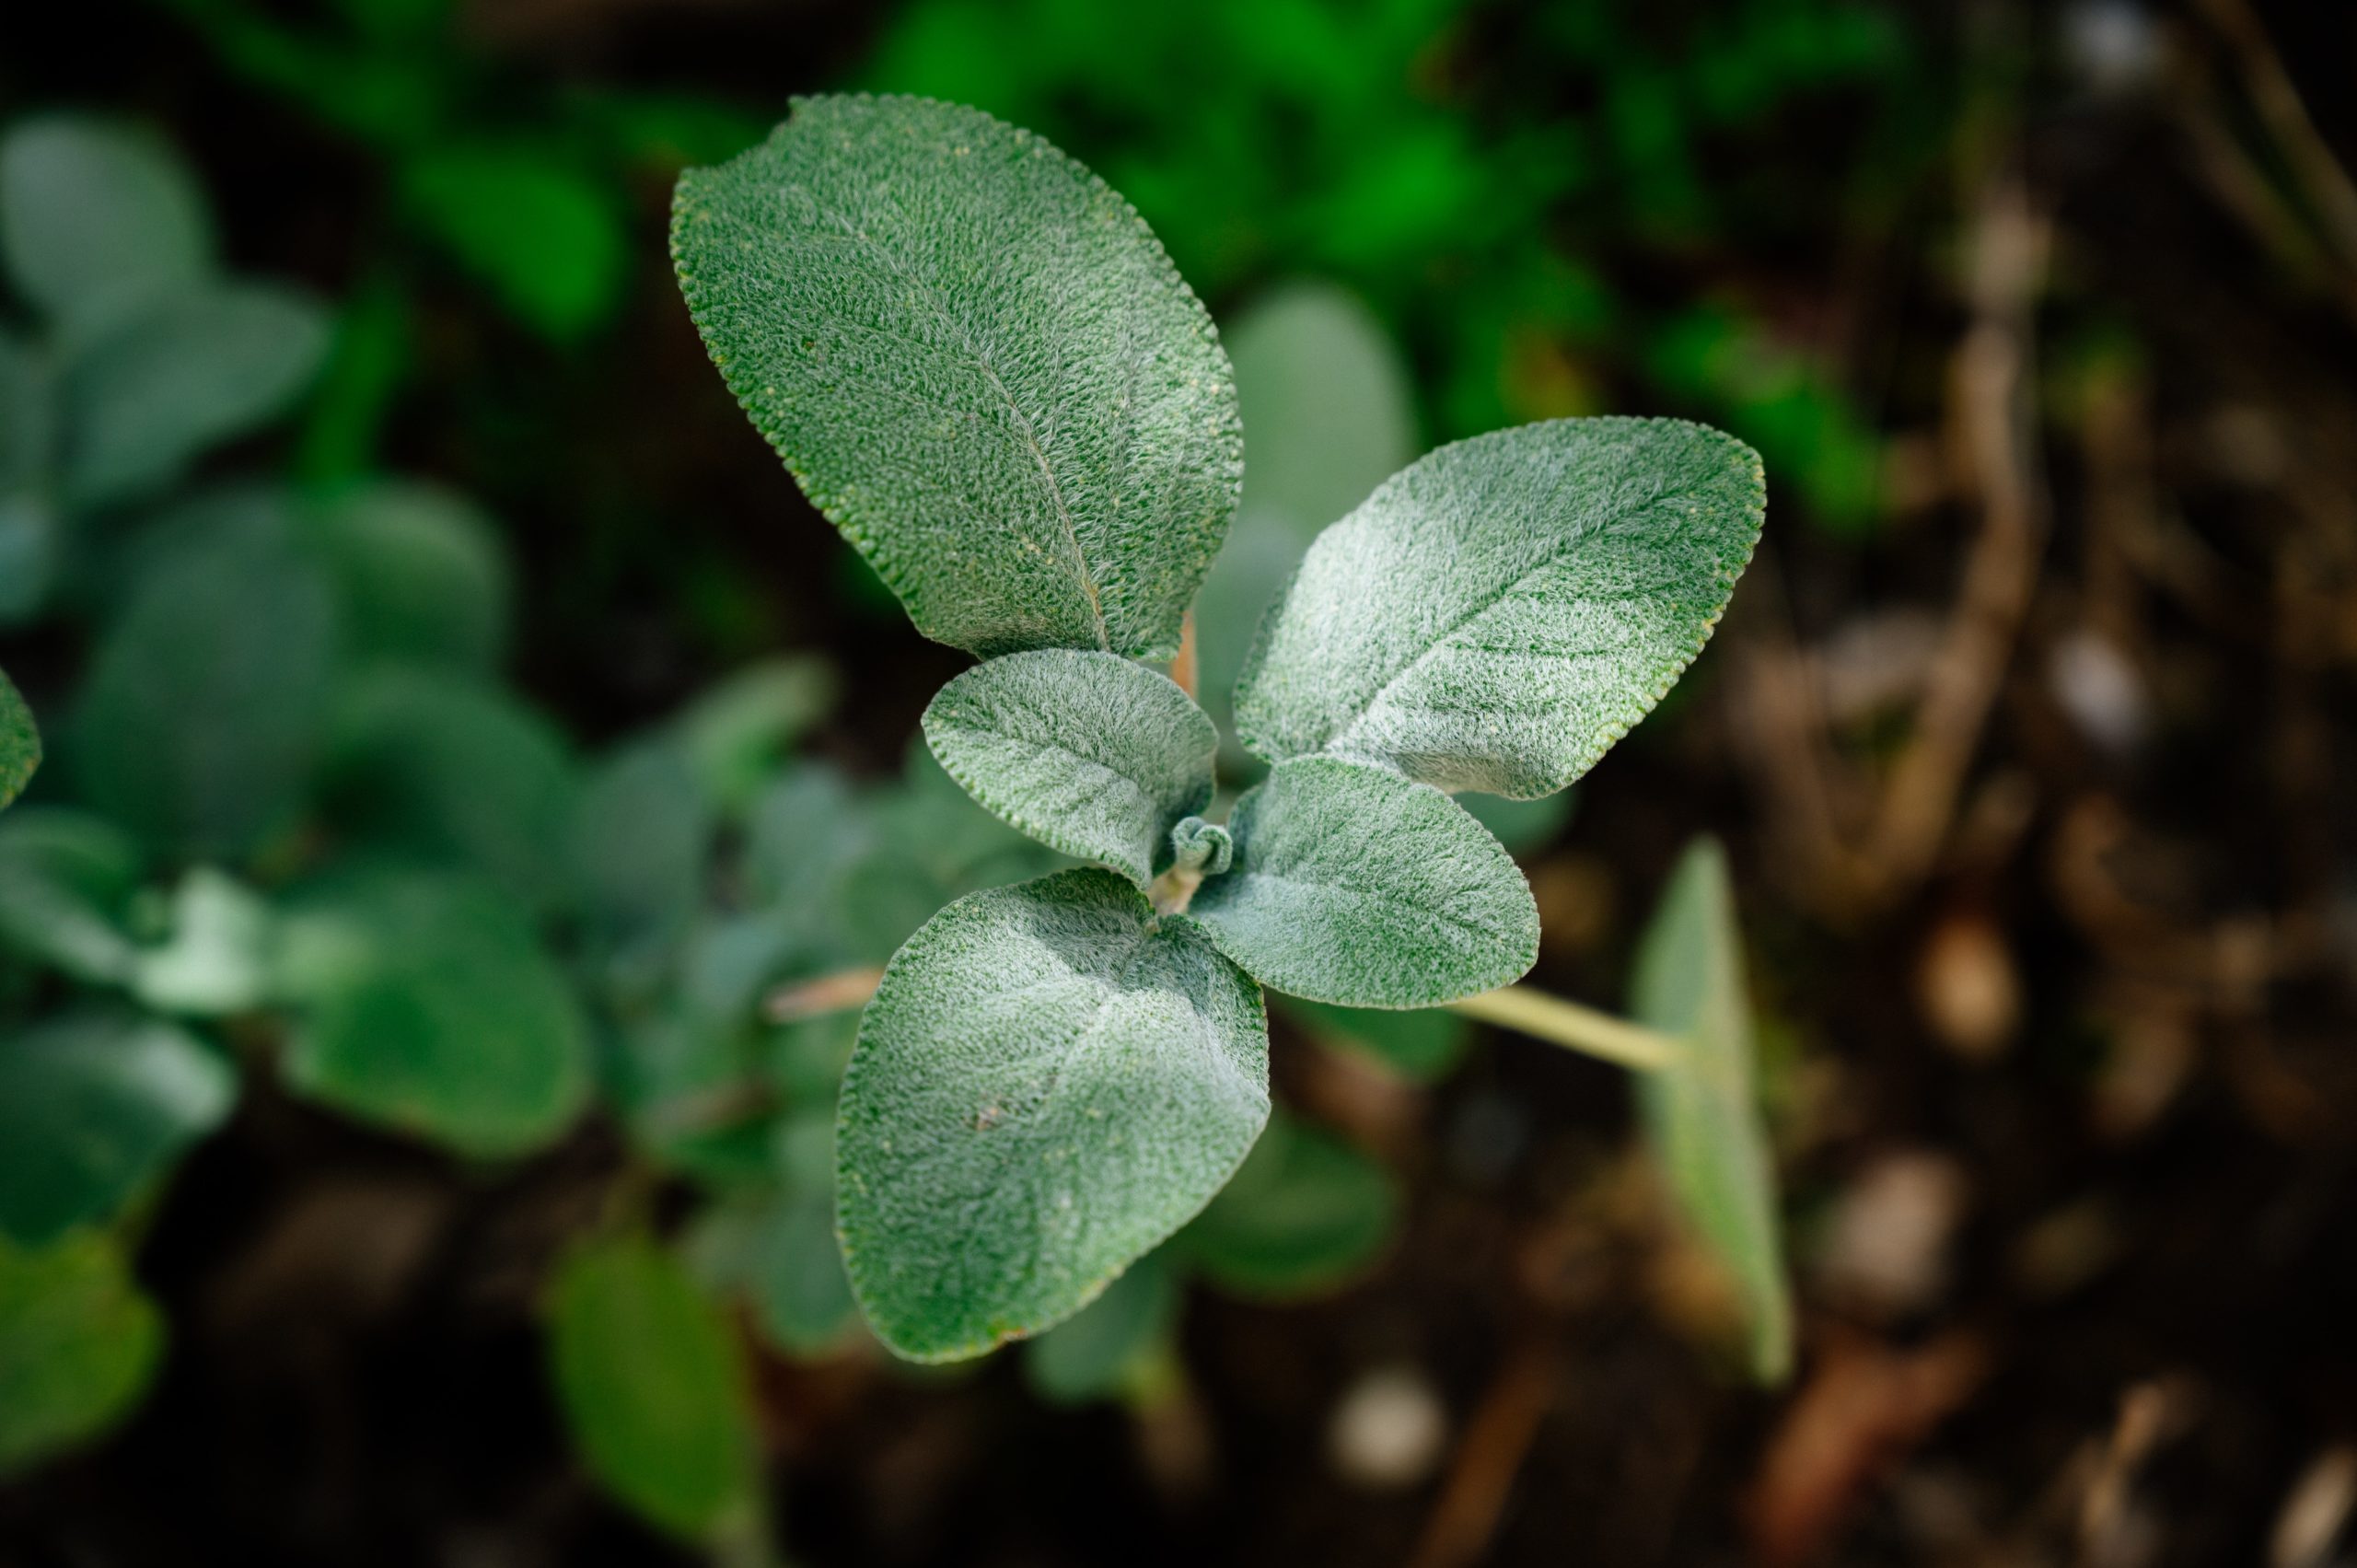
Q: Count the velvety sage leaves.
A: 5